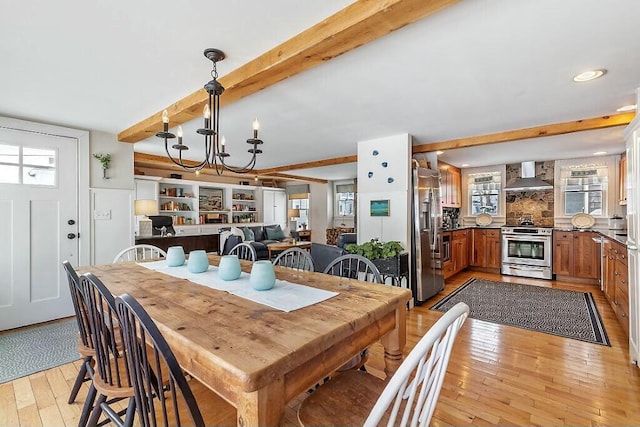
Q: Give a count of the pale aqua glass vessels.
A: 4